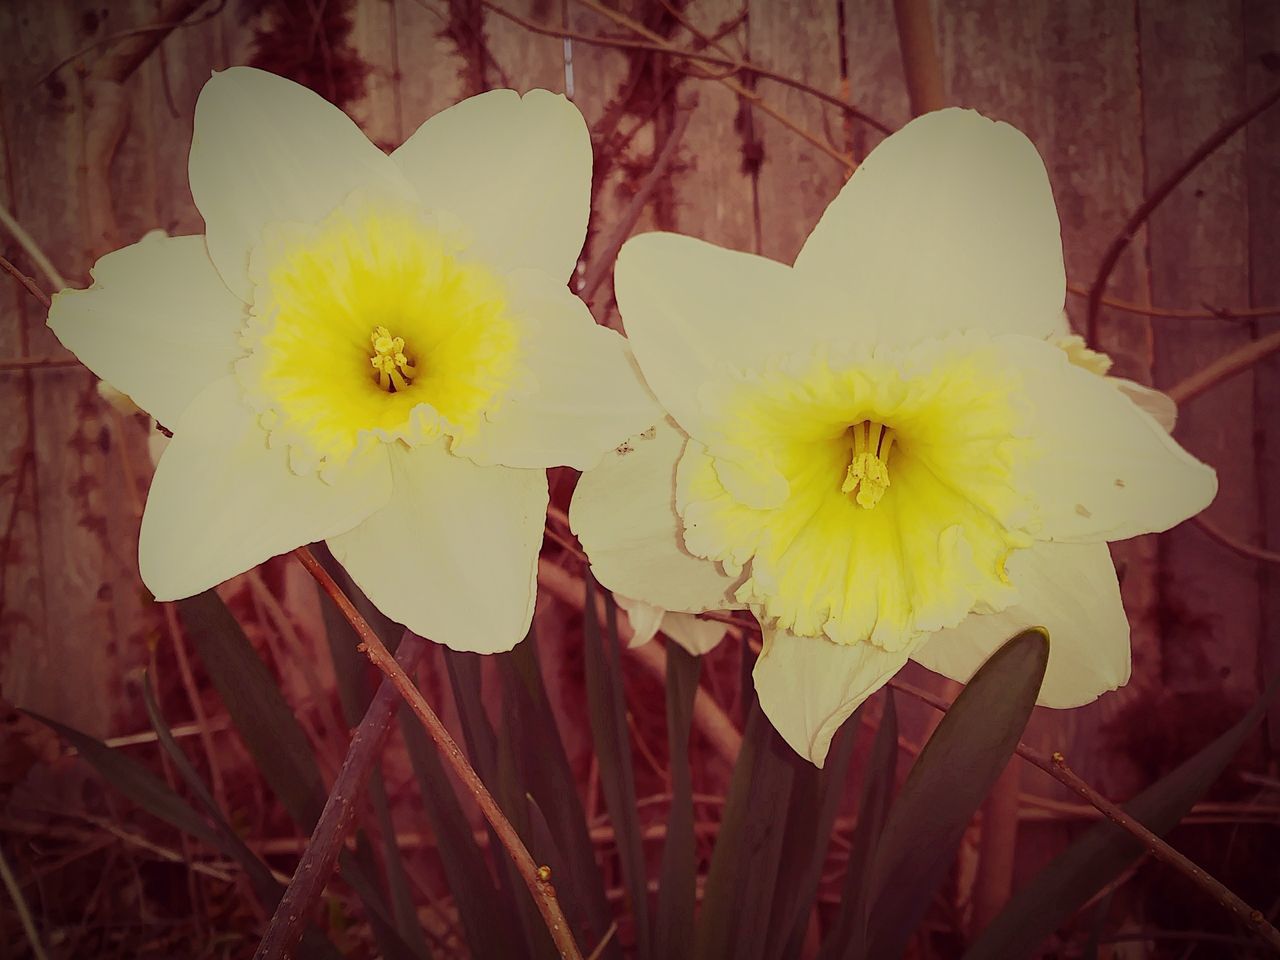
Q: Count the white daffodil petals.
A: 12